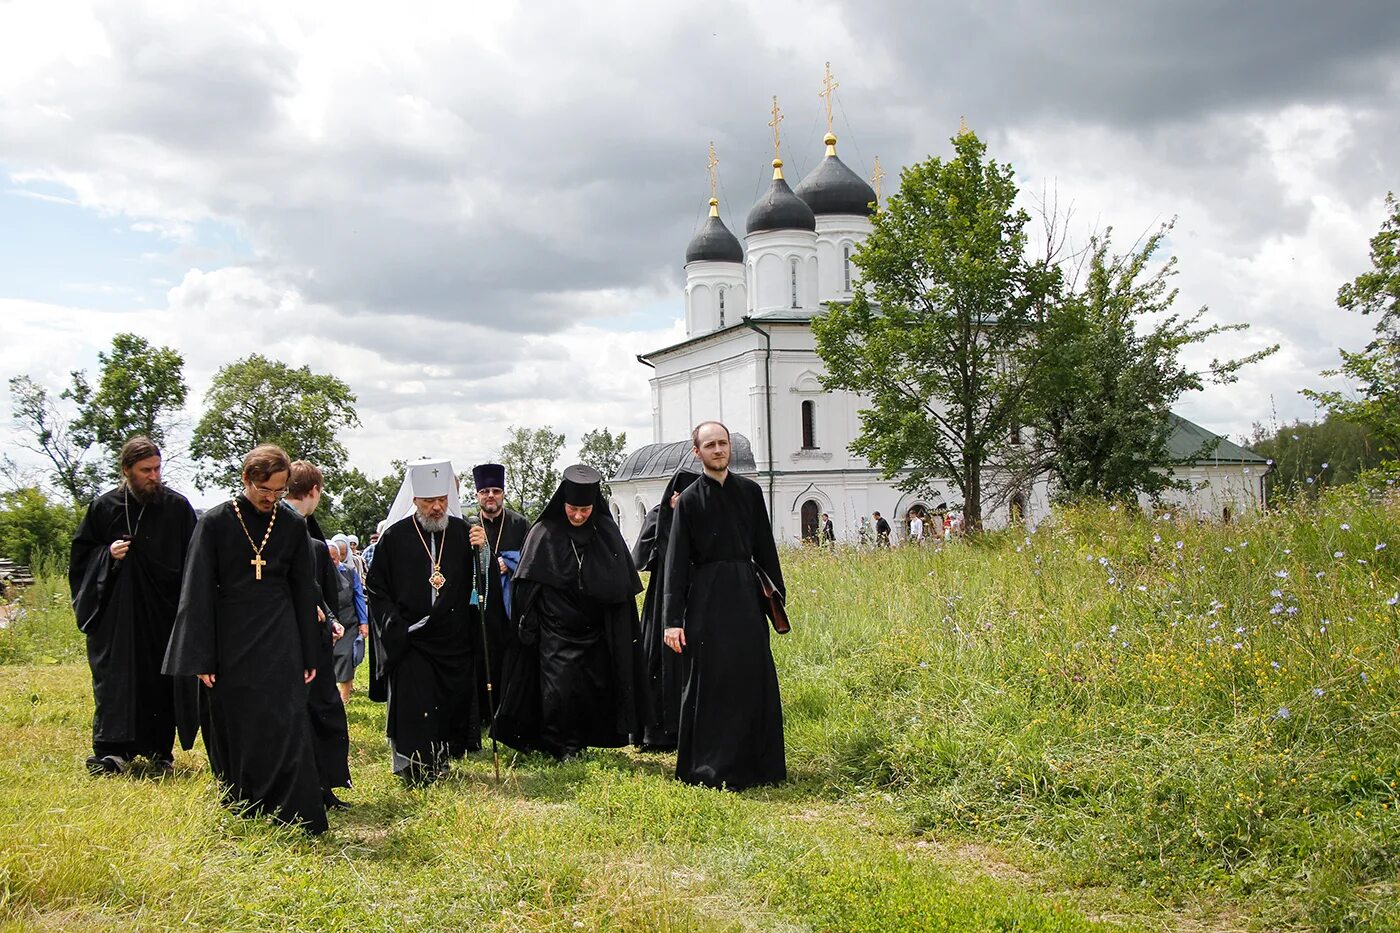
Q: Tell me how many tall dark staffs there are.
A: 1